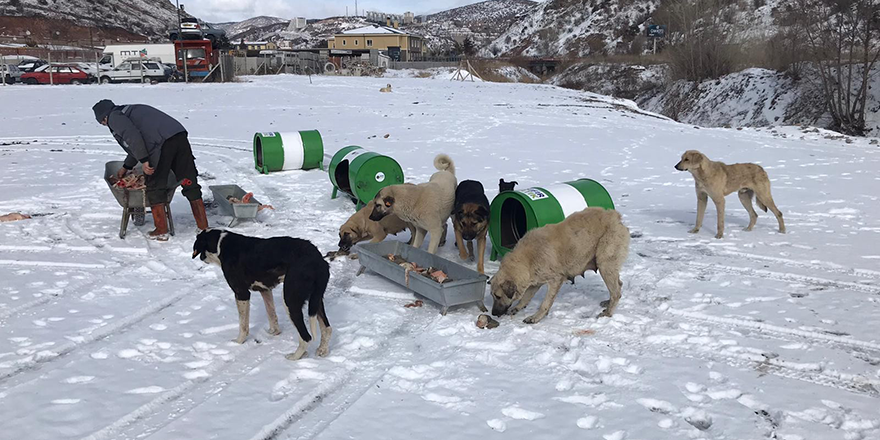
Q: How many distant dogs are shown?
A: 1